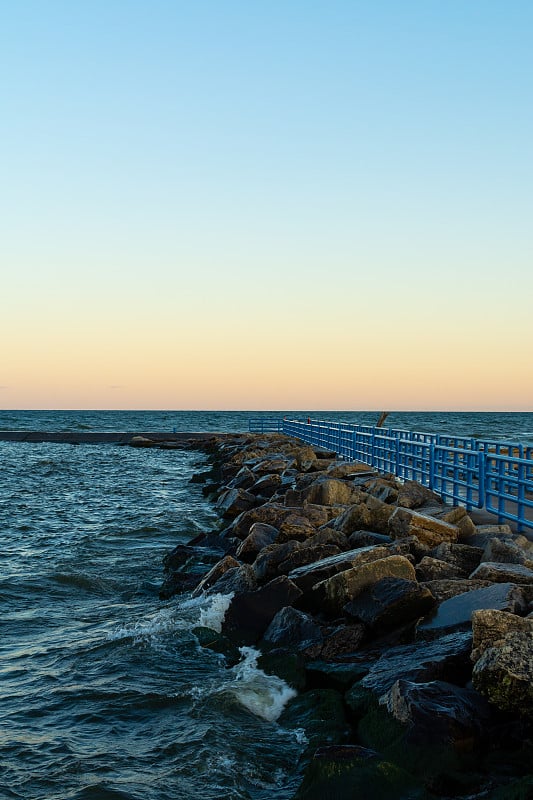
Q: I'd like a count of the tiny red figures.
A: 2